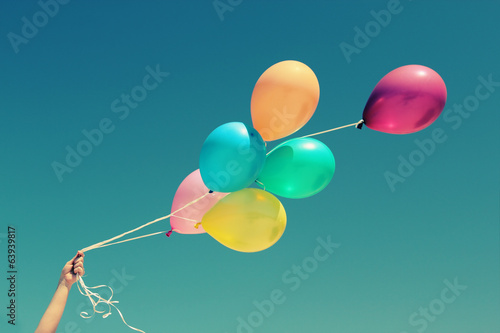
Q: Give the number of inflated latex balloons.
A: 6